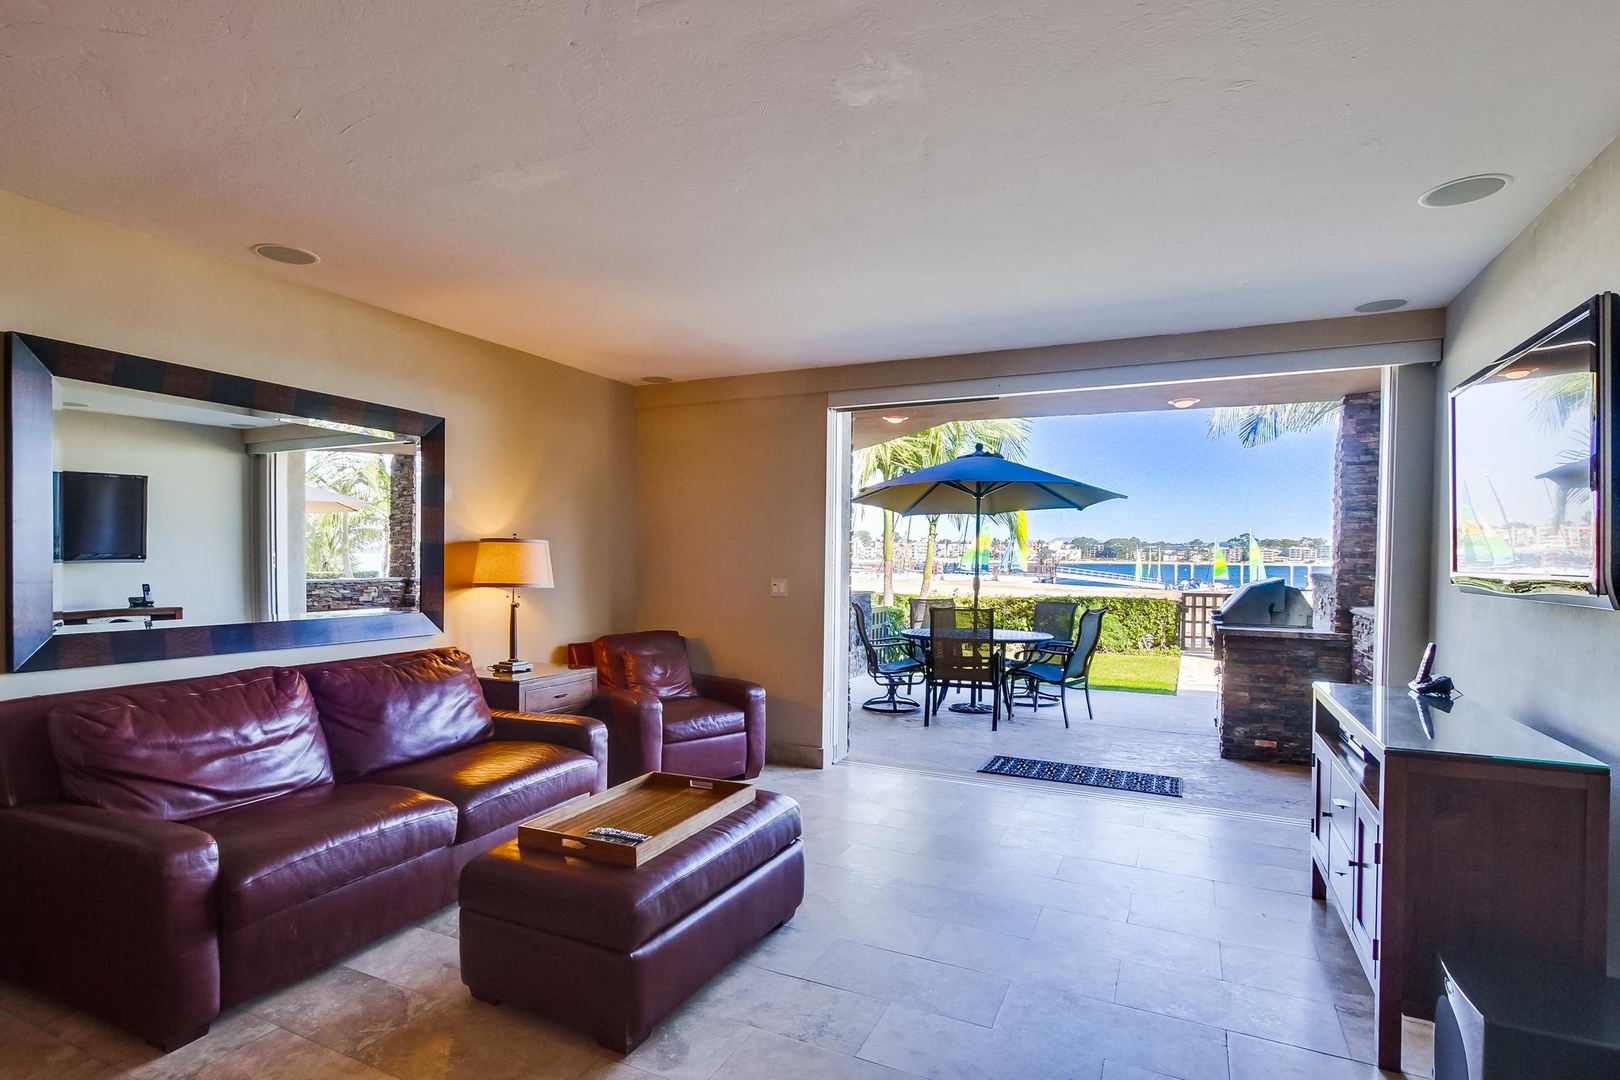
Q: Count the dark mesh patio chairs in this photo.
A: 5